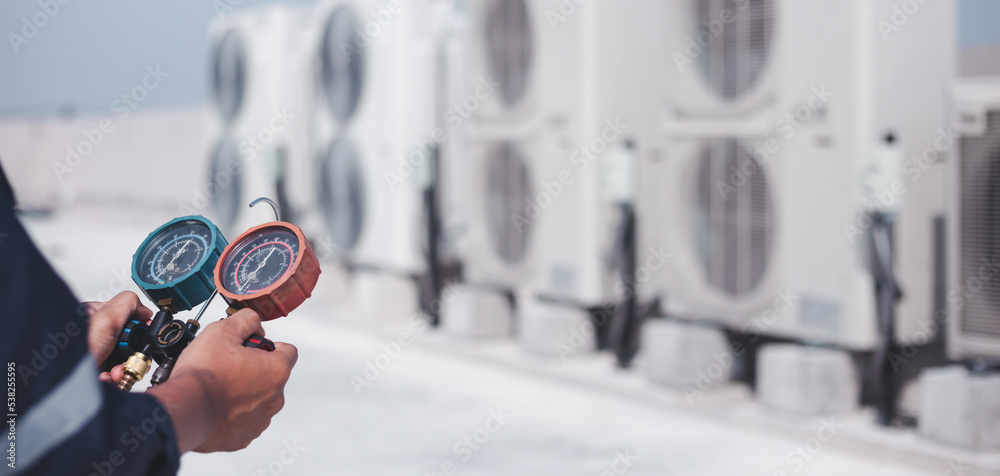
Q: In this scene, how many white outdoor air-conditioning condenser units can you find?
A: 5